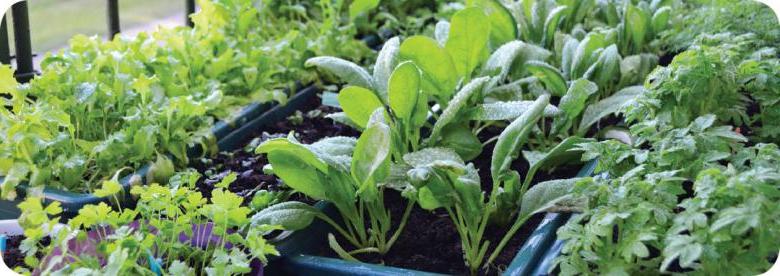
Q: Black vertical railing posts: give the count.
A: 4